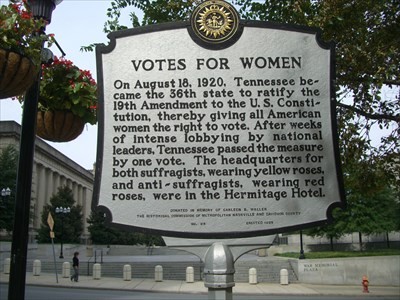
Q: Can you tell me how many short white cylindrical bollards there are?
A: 9